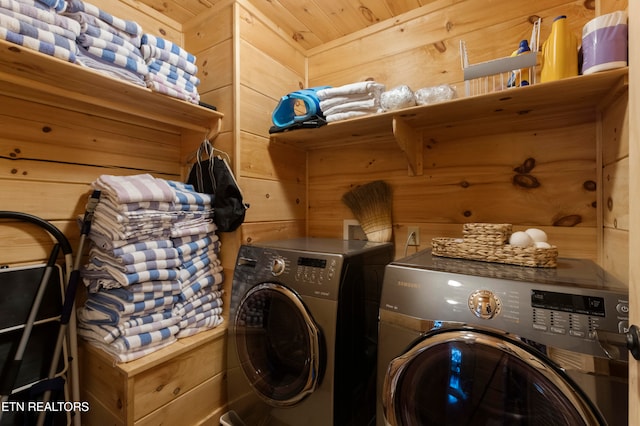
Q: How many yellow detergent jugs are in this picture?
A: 1